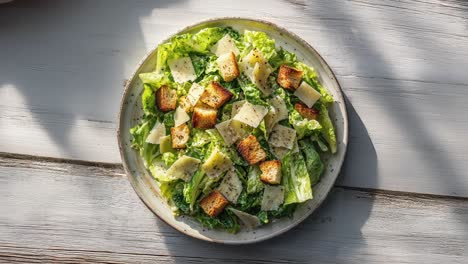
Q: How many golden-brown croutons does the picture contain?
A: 10